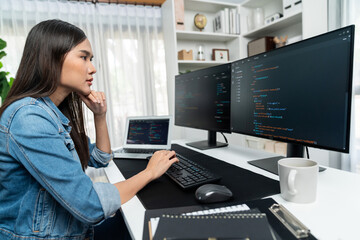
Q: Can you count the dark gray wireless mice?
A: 1